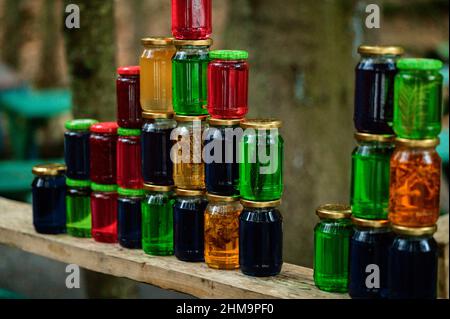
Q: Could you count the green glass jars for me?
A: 7